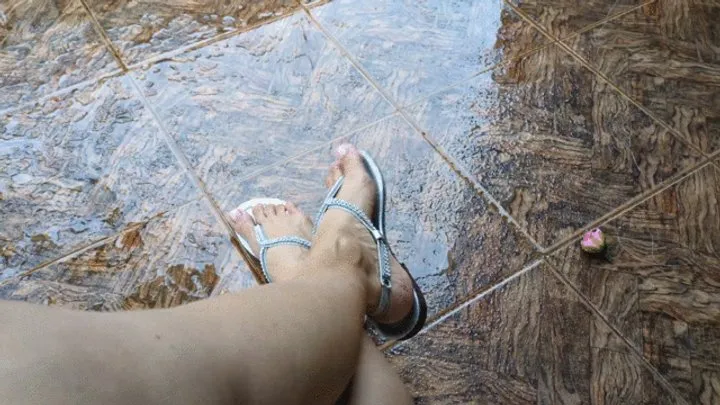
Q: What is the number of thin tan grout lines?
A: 6